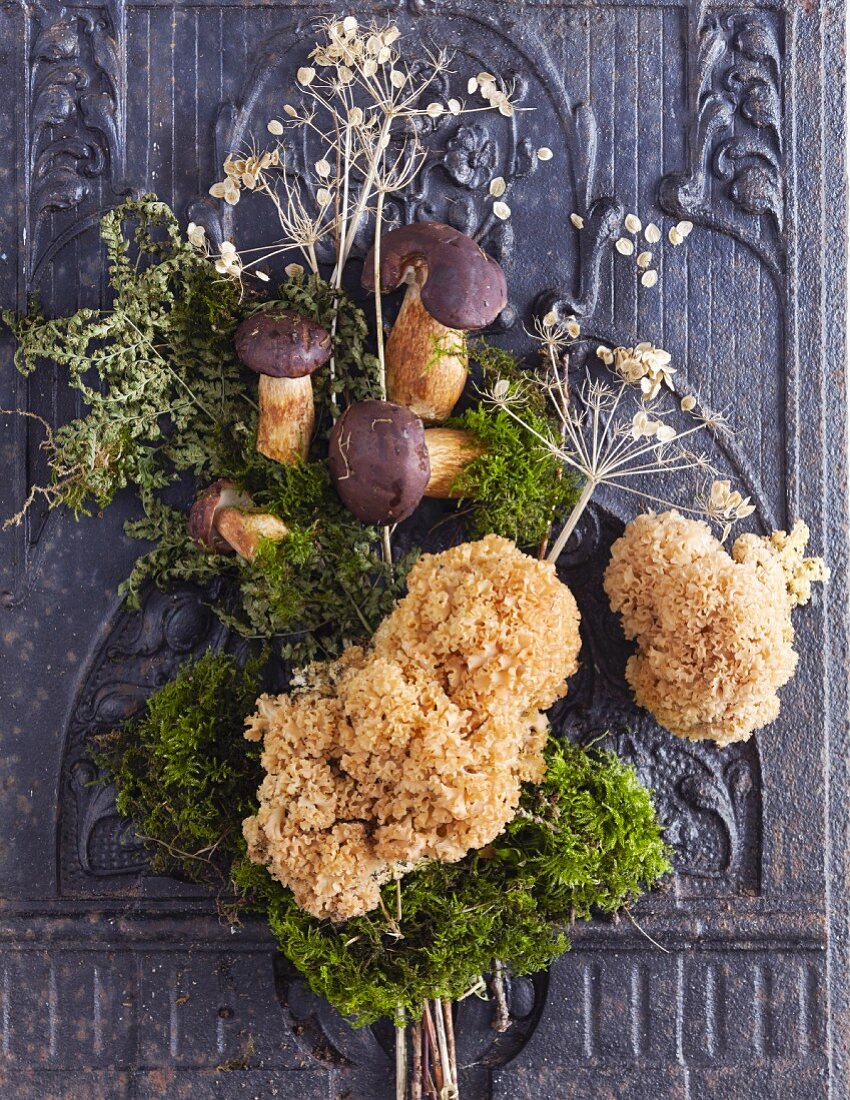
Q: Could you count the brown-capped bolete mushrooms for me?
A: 4